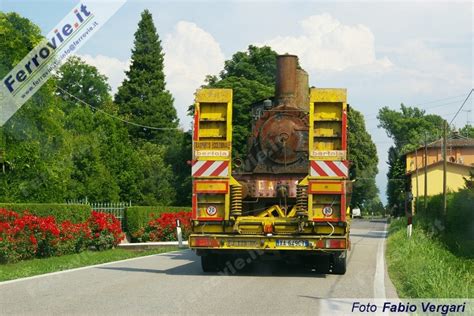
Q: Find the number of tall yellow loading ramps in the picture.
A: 2